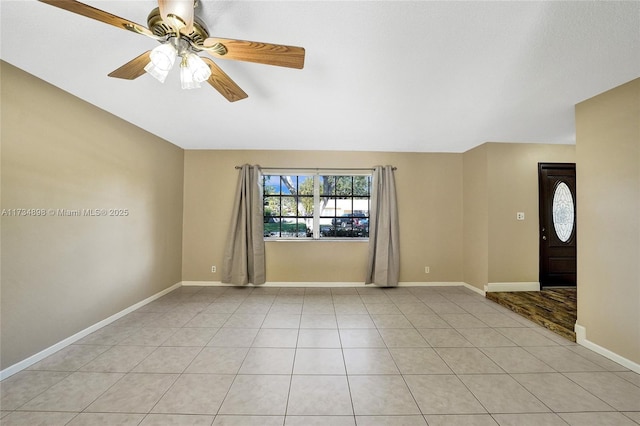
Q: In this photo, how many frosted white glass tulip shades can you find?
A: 4